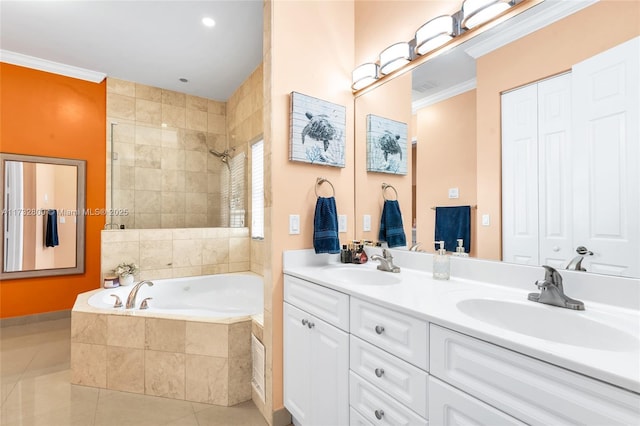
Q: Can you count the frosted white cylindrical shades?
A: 4